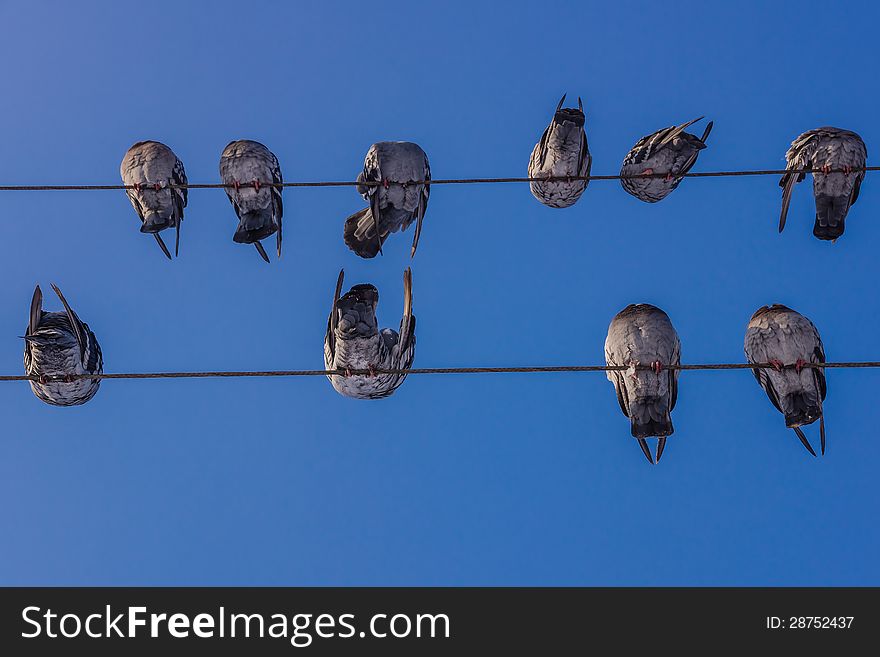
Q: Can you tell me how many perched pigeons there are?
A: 10